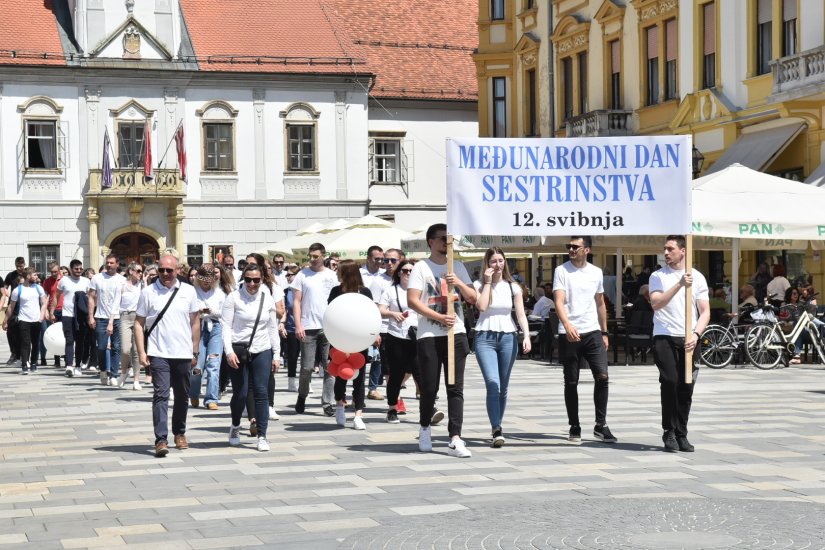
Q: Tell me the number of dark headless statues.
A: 0